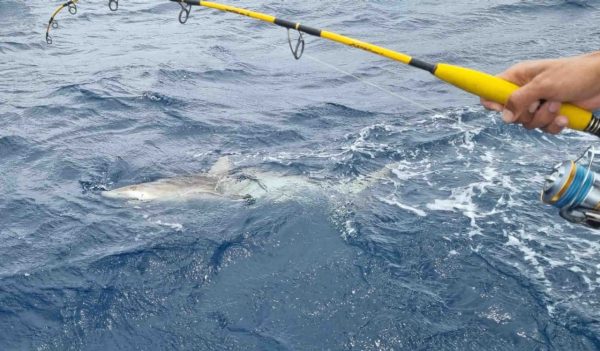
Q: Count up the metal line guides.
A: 6